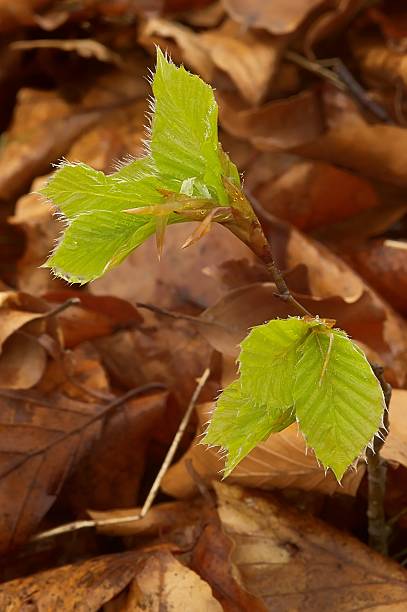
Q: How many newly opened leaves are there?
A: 6